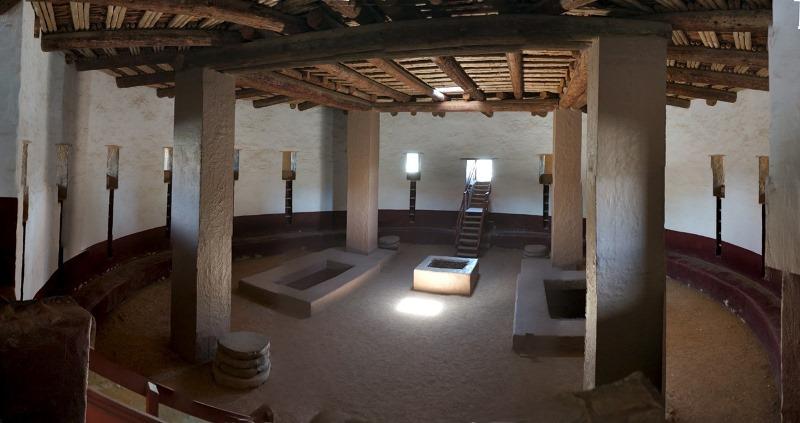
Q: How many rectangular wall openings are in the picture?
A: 11